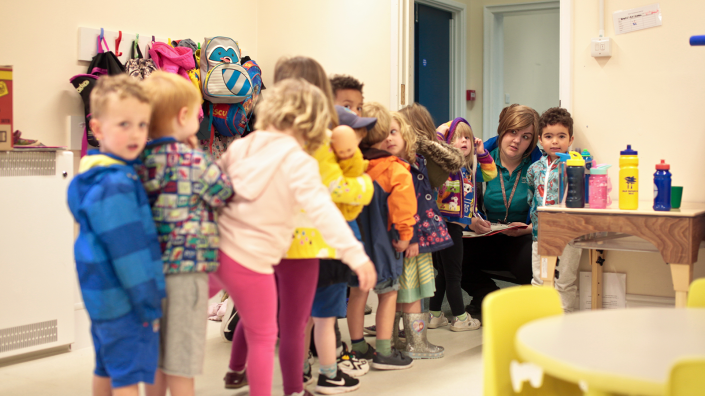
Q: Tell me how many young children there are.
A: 11